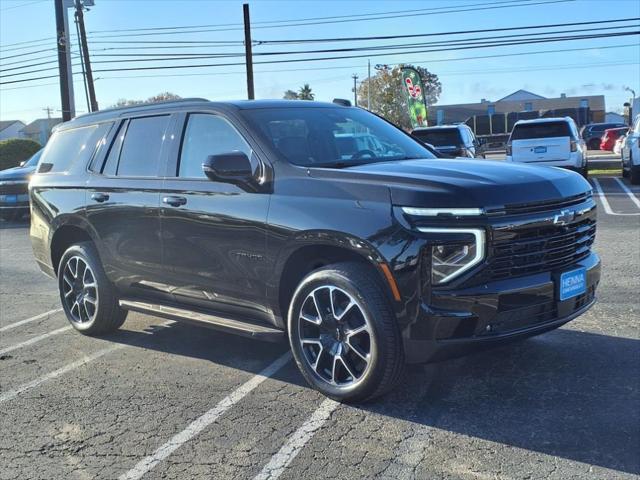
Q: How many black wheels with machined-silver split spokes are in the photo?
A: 2